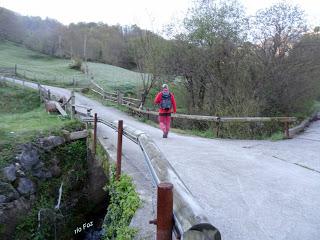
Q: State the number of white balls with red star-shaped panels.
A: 0